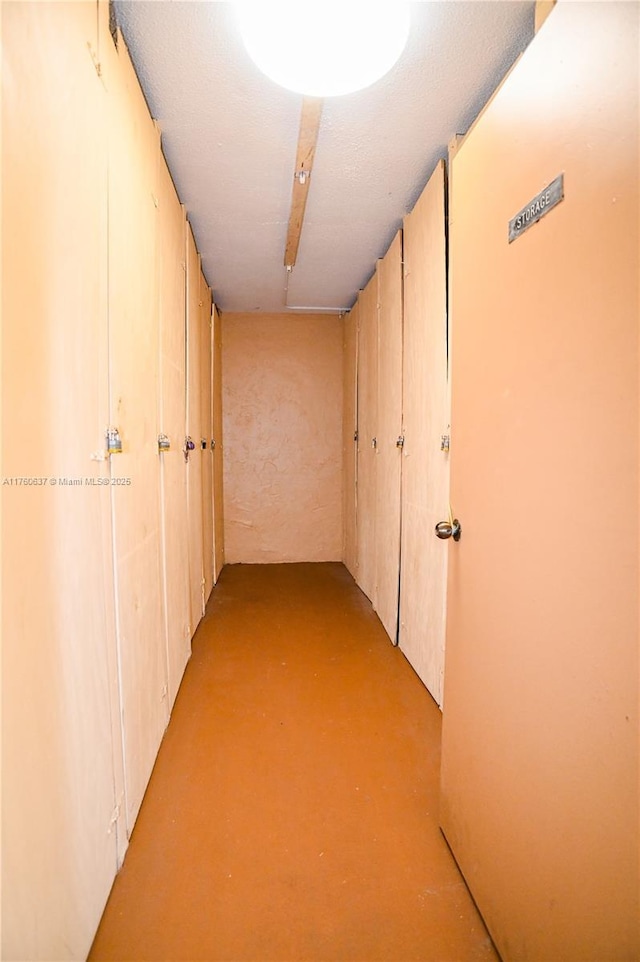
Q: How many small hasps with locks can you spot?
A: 9